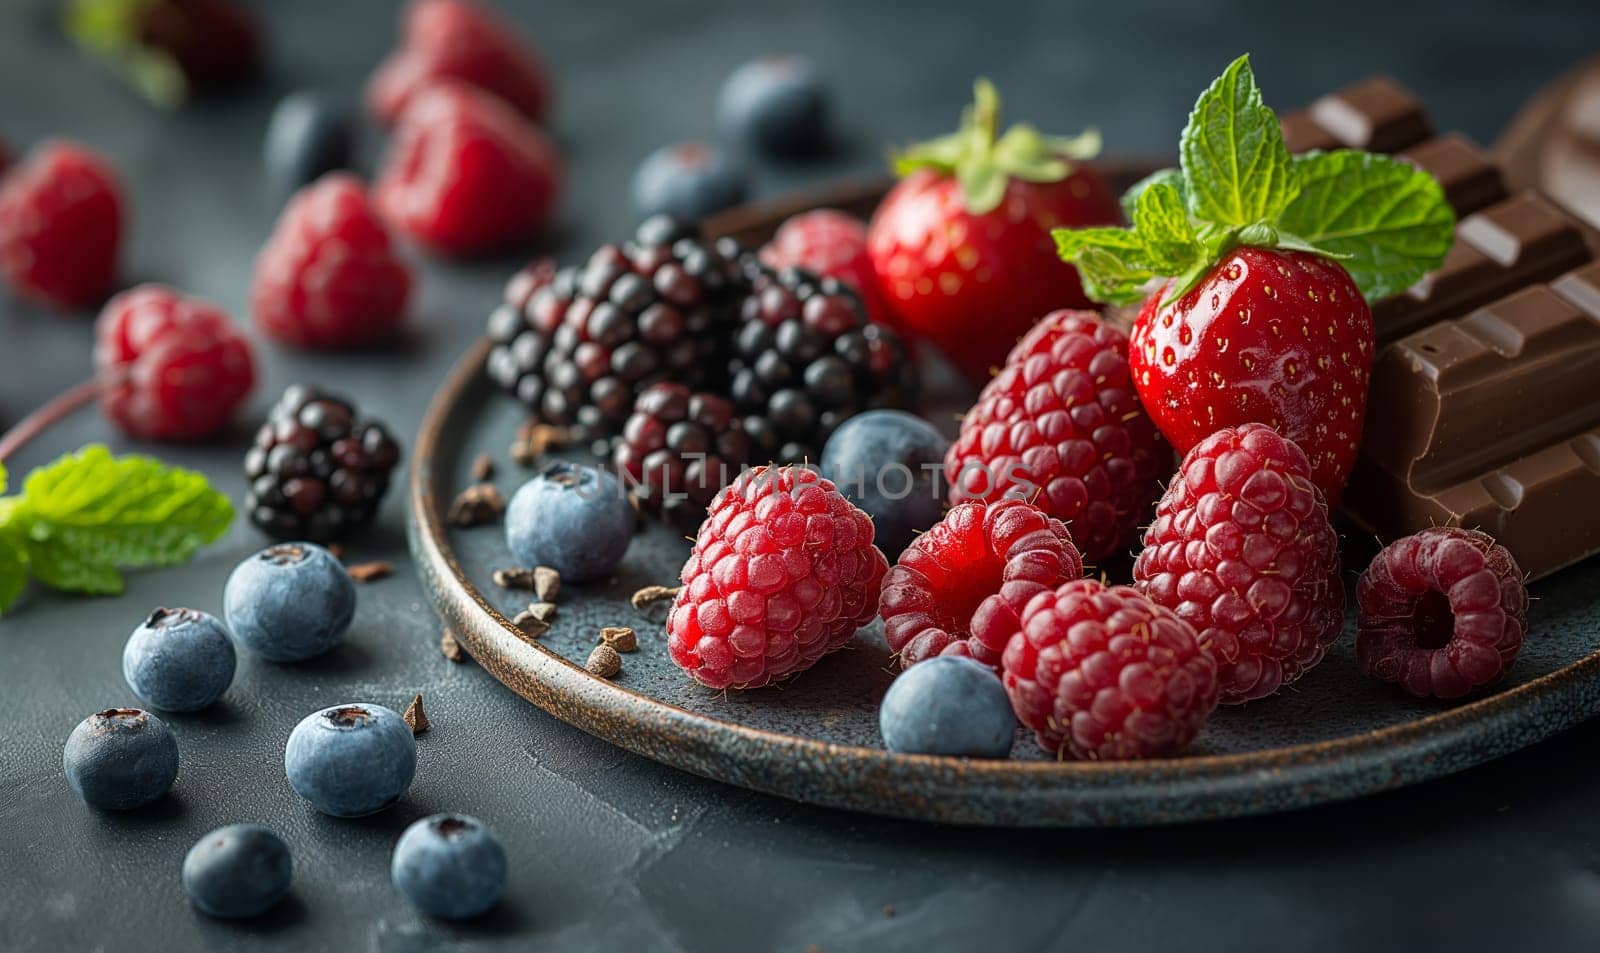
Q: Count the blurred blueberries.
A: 3